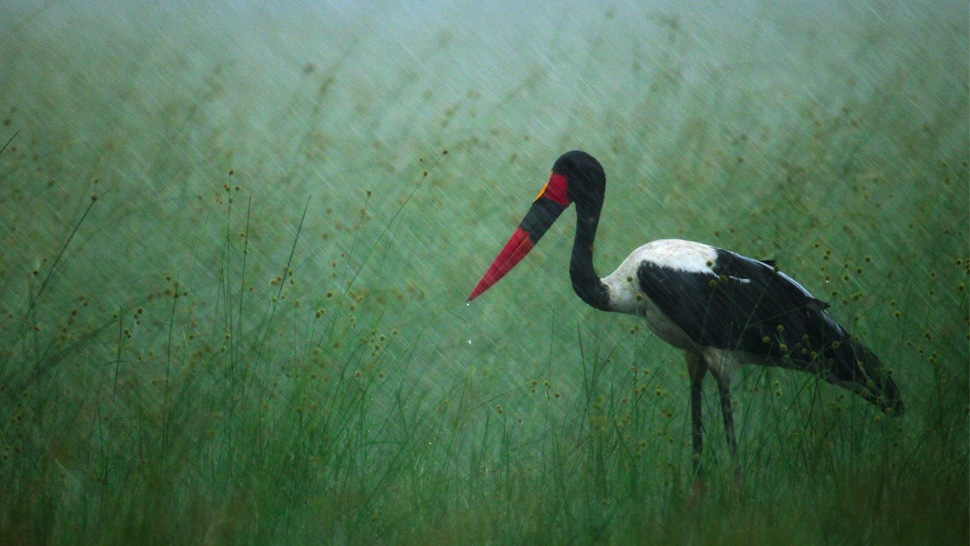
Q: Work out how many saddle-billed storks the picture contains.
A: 1